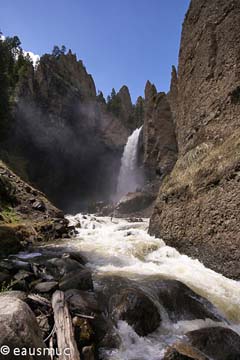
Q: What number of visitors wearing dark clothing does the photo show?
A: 0